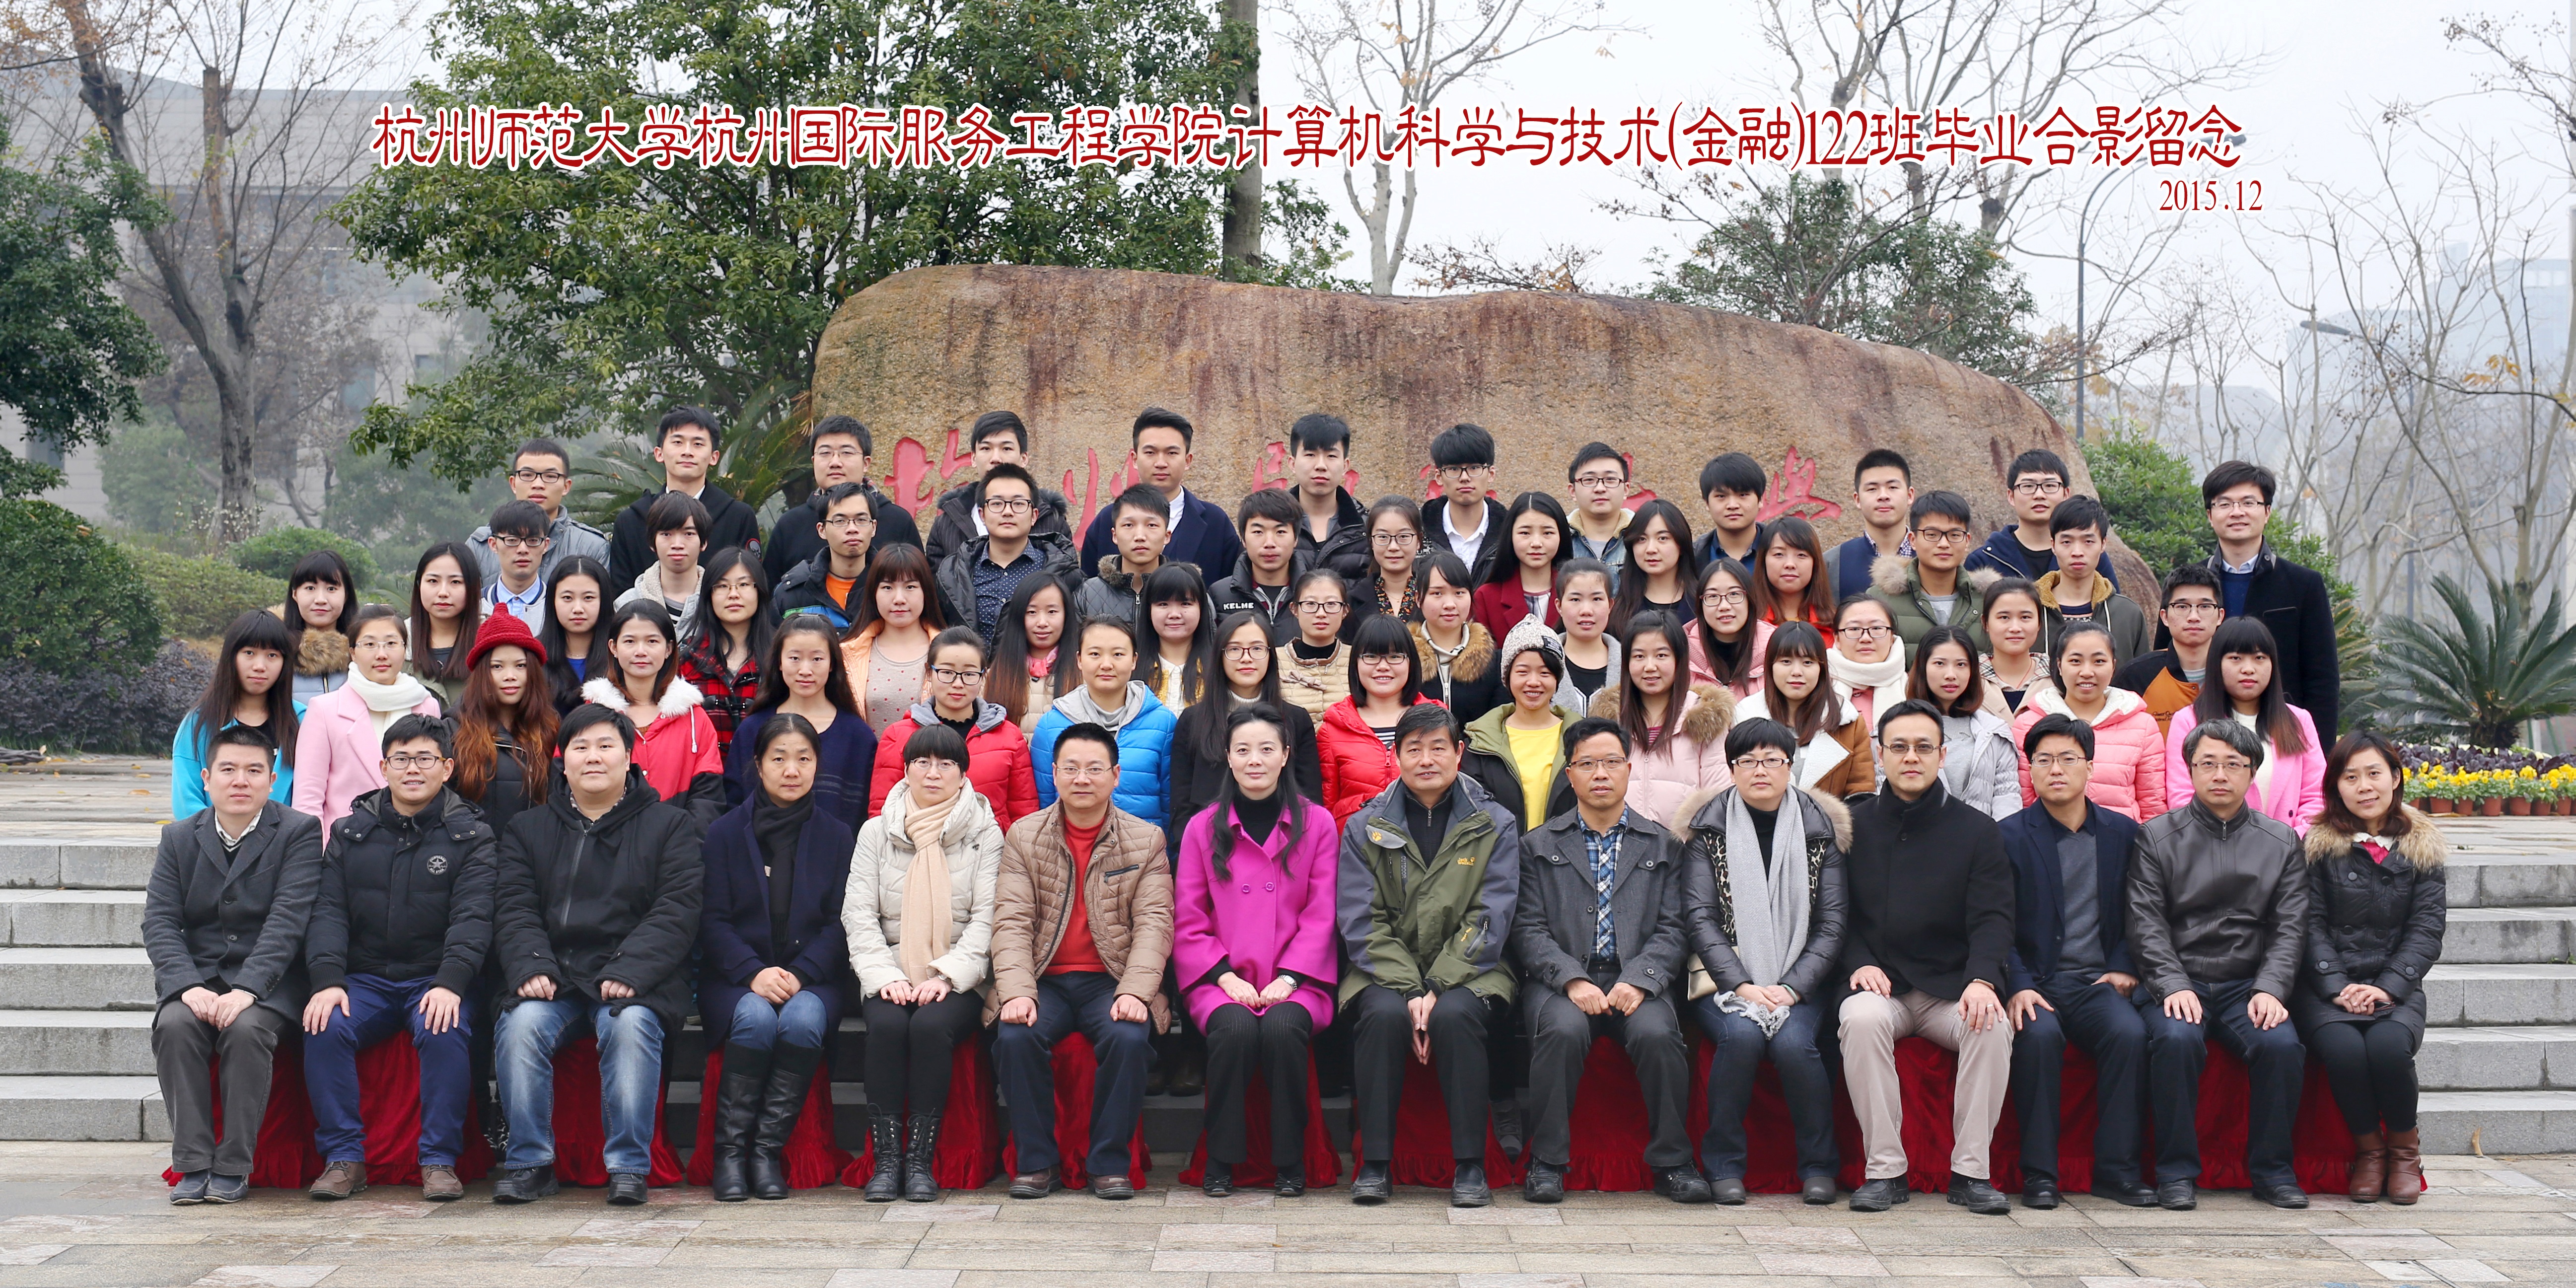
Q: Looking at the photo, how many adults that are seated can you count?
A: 14